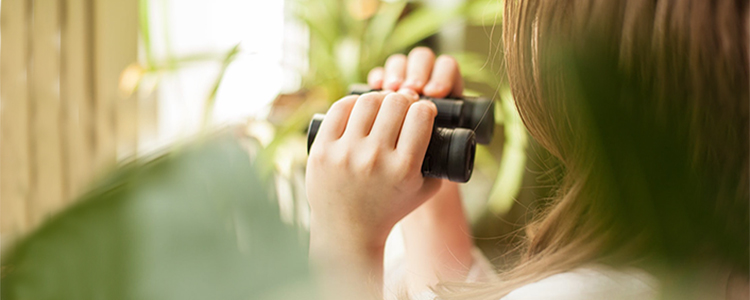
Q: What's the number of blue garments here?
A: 0